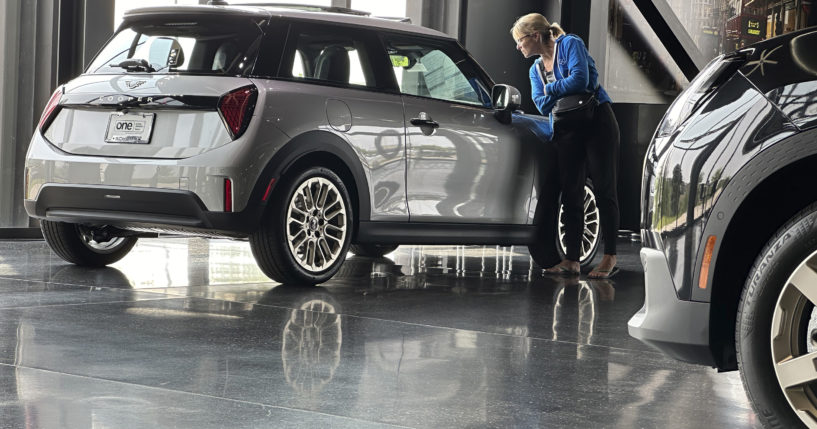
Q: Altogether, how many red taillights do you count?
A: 2